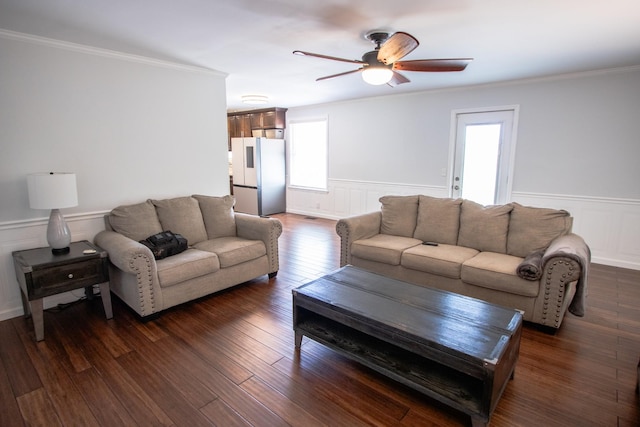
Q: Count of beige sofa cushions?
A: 12